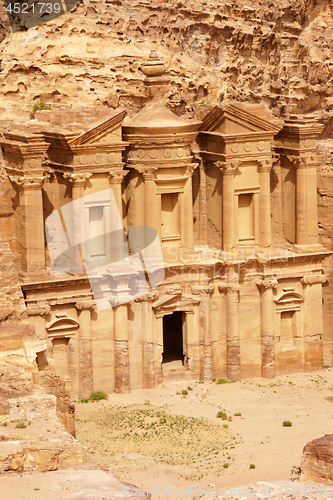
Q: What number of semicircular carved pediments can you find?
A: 2